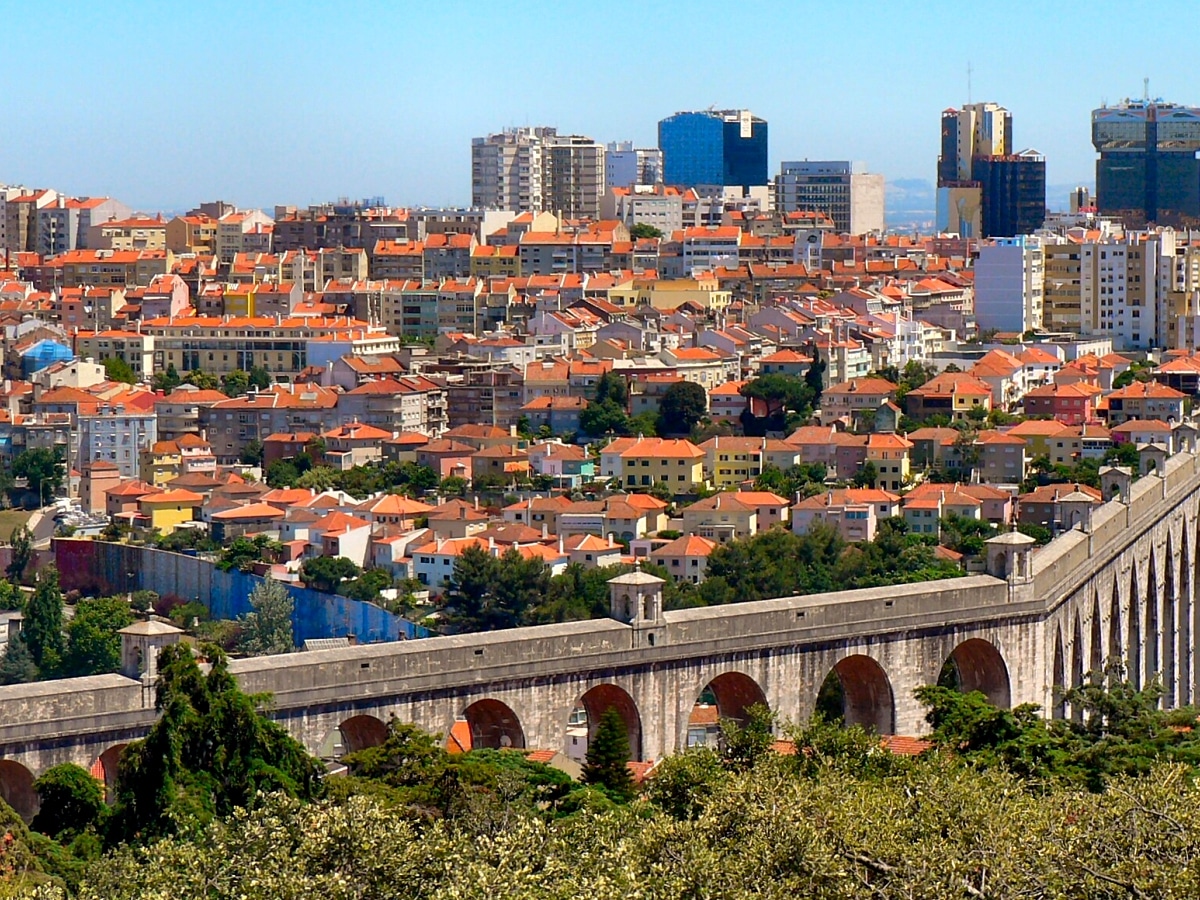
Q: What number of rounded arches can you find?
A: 8